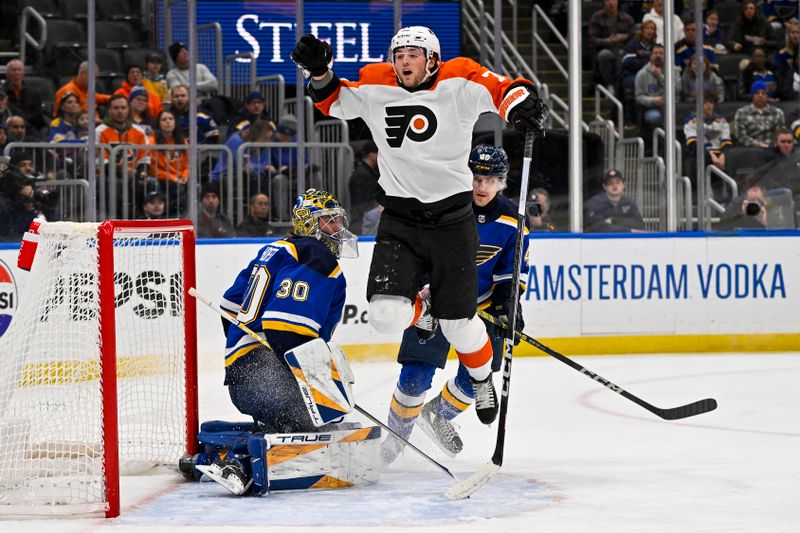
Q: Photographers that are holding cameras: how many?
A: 3